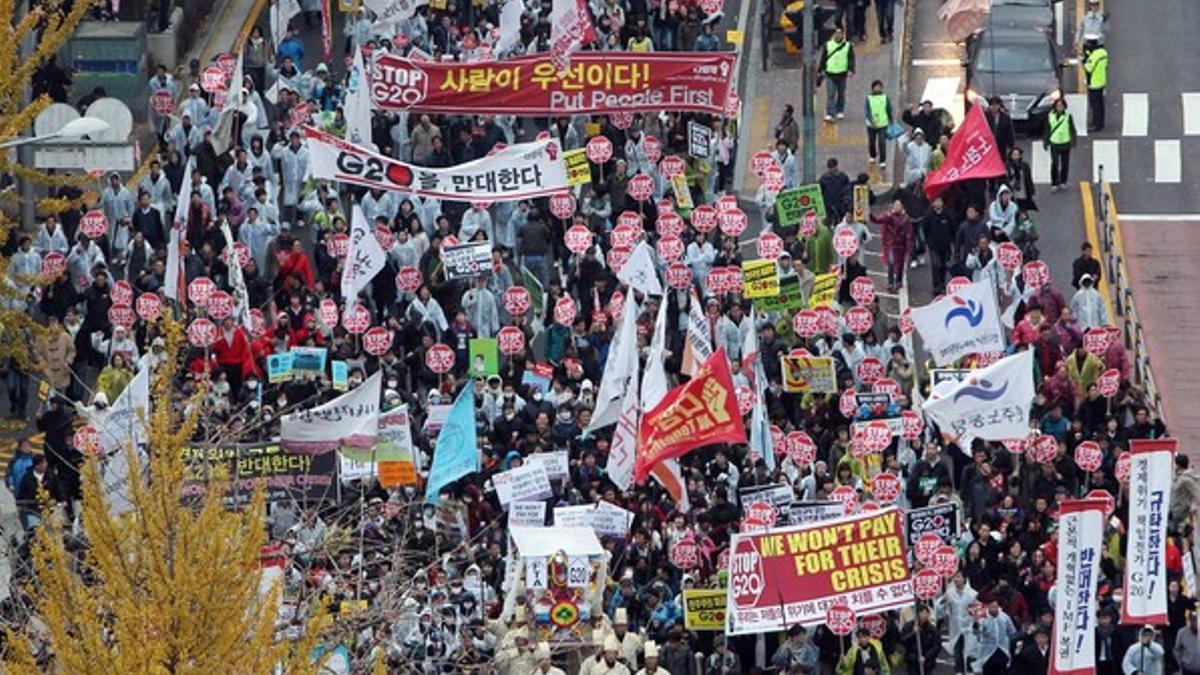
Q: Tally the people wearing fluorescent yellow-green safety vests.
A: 4